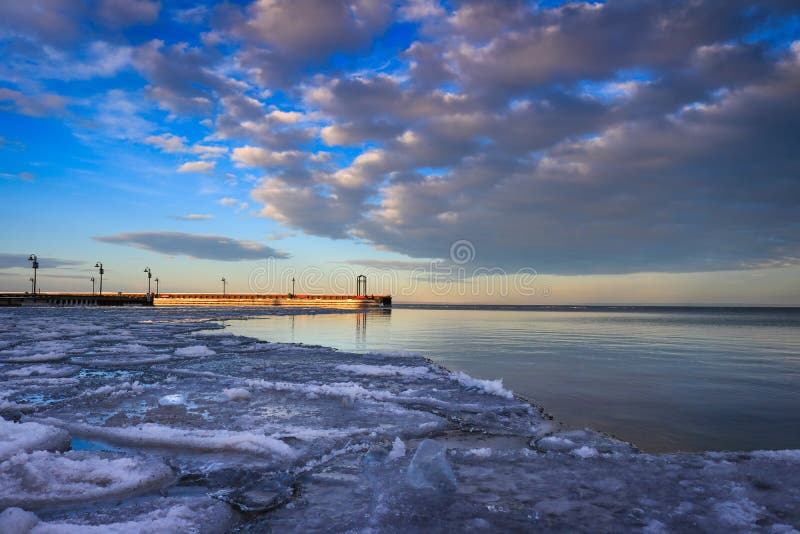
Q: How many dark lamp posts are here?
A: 8